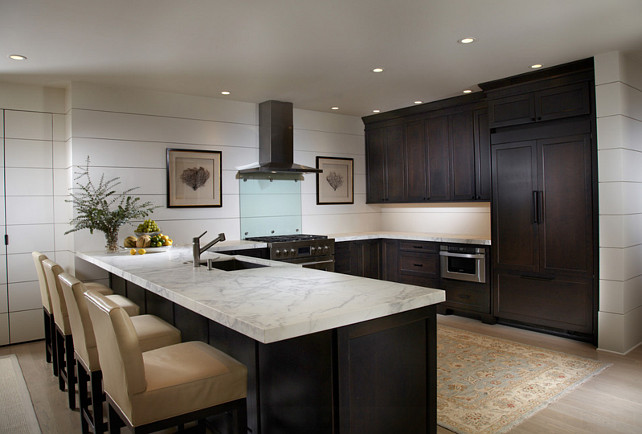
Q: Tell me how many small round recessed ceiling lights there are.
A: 9